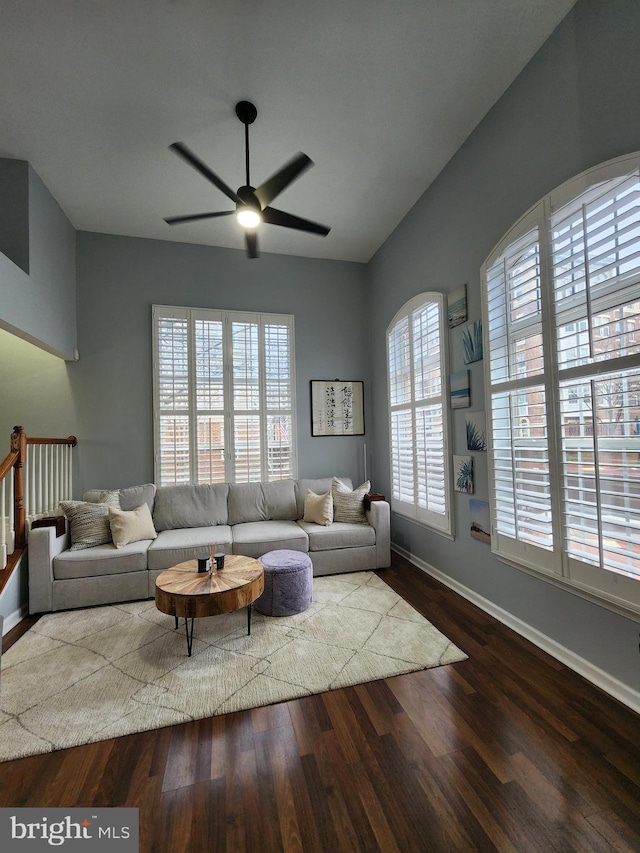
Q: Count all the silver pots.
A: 0